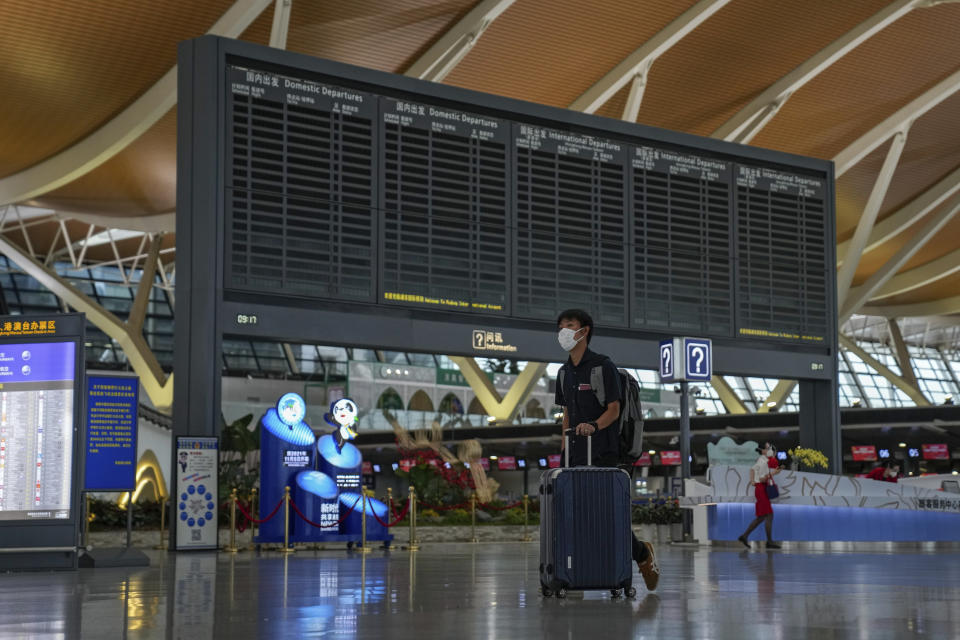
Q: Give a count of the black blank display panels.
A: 5